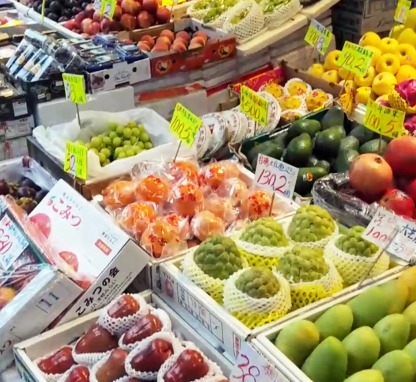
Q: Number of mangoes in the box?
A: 12